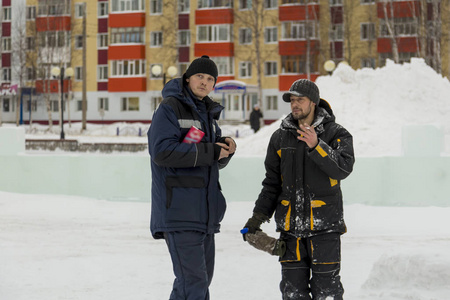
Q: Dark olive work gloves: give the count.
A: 2